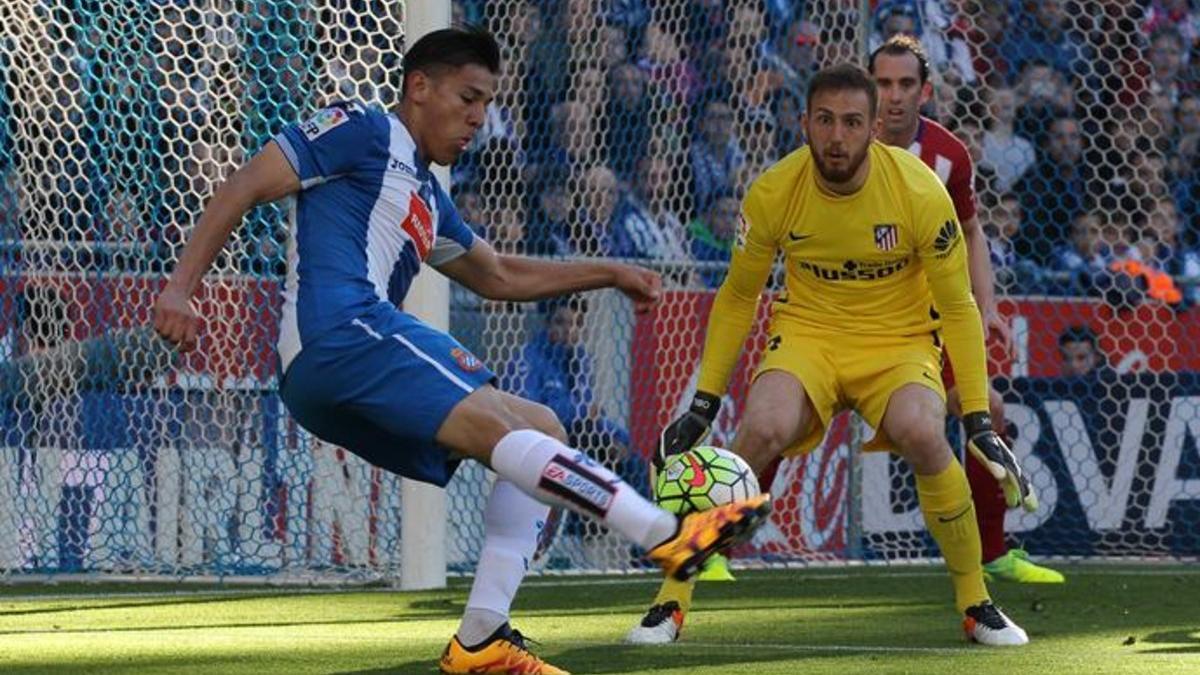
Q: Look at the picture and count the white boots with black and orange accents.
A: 2